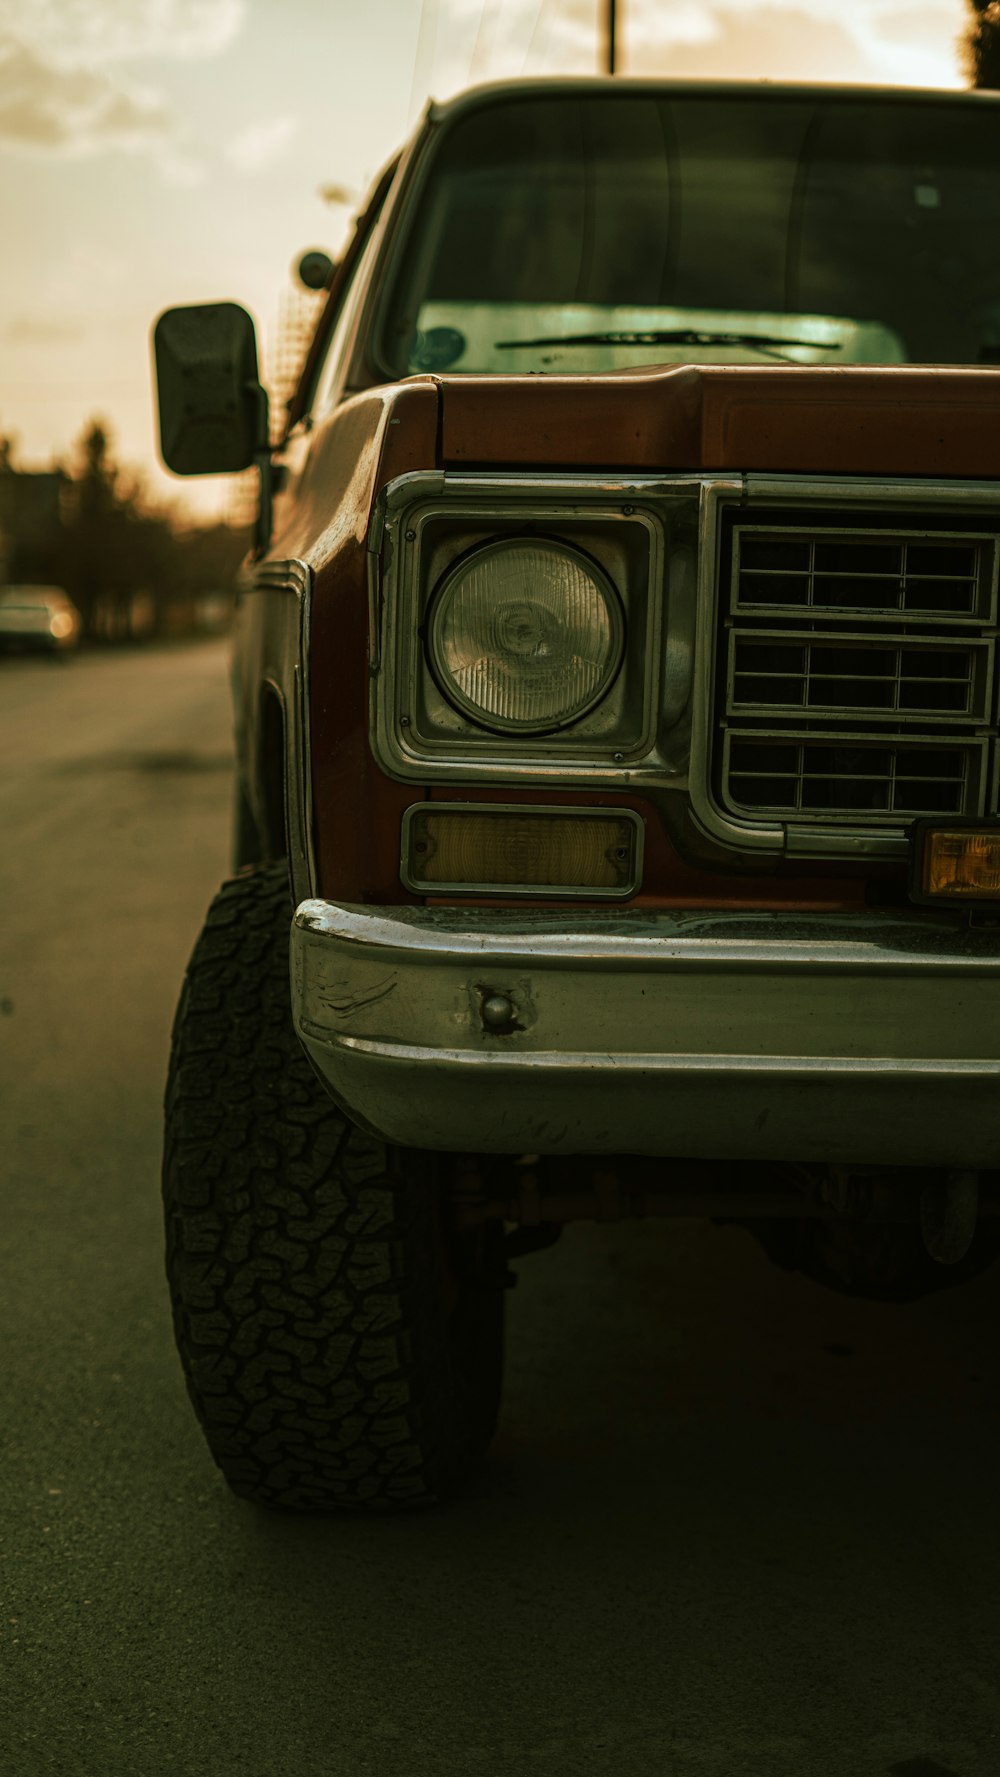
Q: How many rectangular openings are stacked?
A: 3